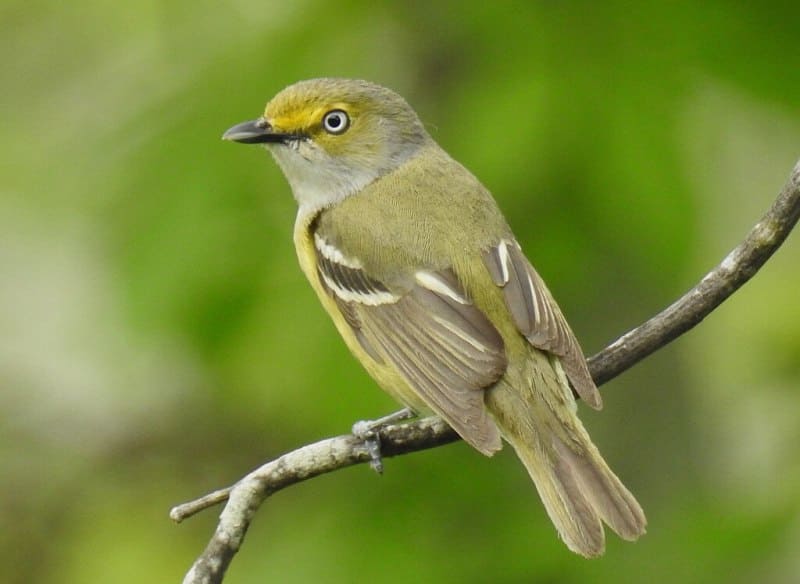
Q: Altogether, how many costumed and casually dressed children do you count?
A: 0